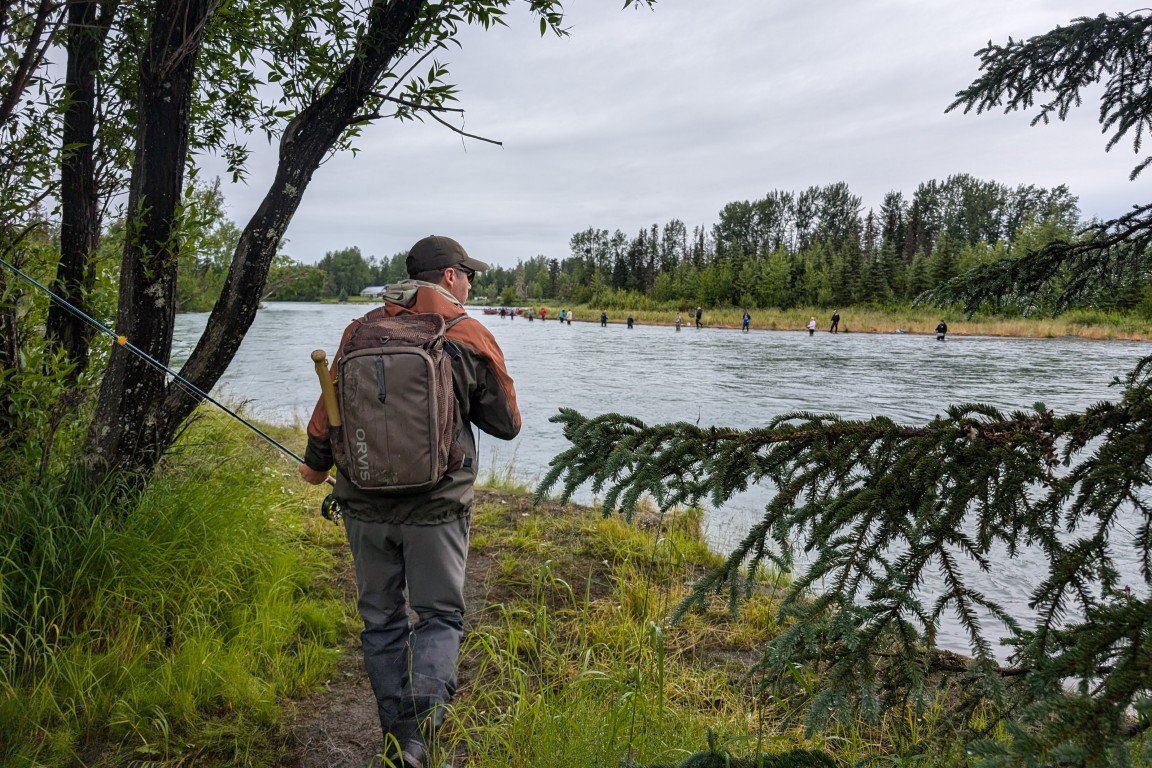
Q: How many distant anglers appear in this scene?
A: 14